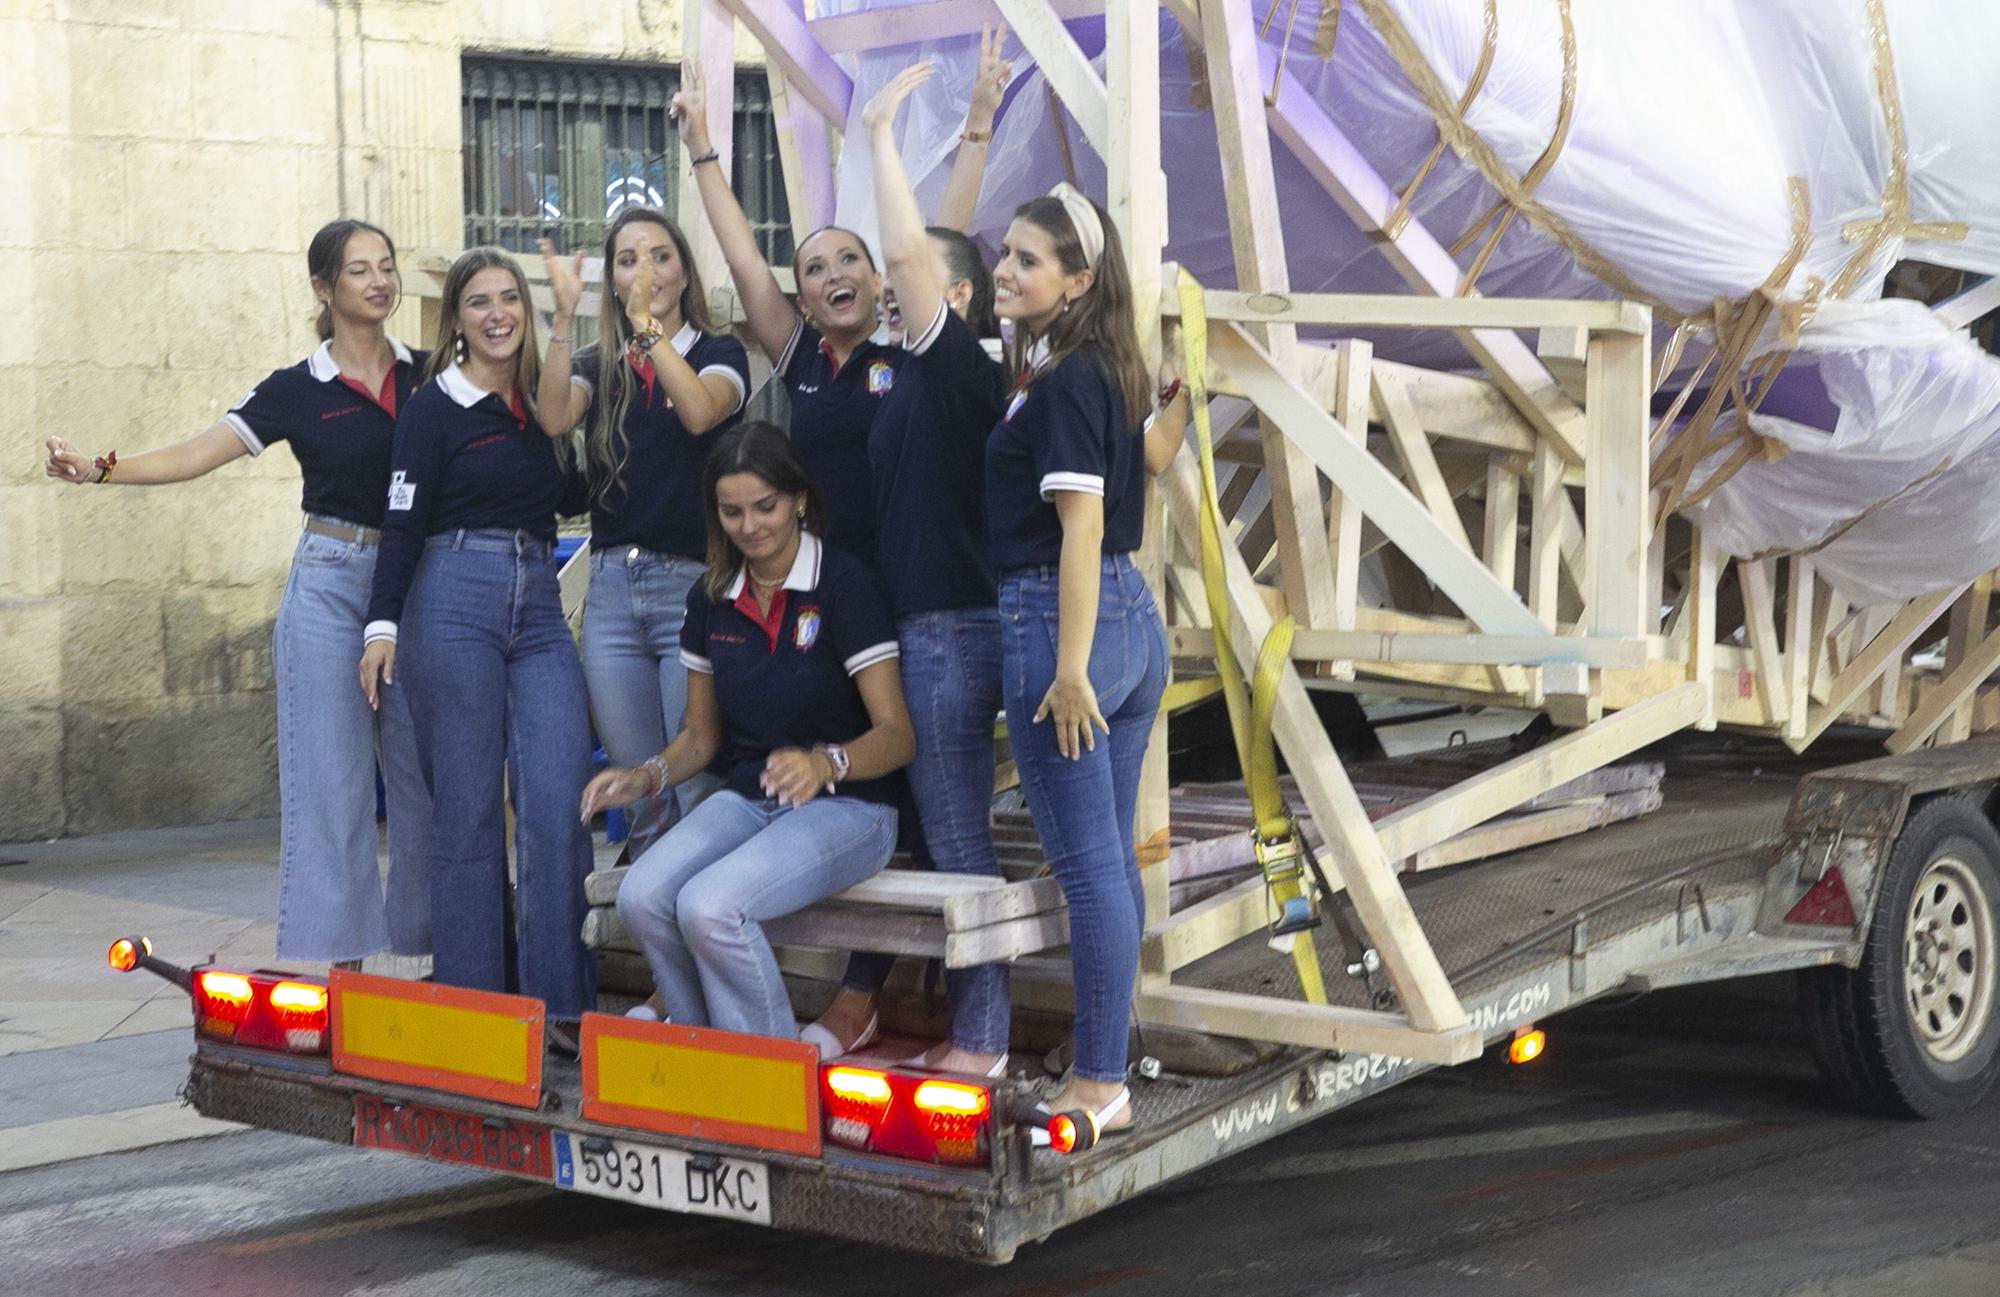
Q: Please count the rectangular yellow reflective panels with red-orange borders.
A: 2